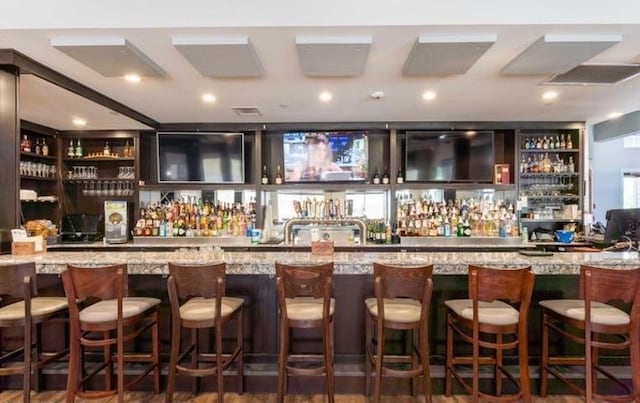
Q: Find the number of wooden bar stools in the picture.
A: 7